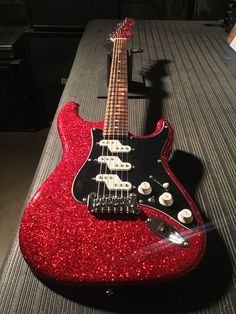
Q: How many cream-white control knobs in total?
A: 3